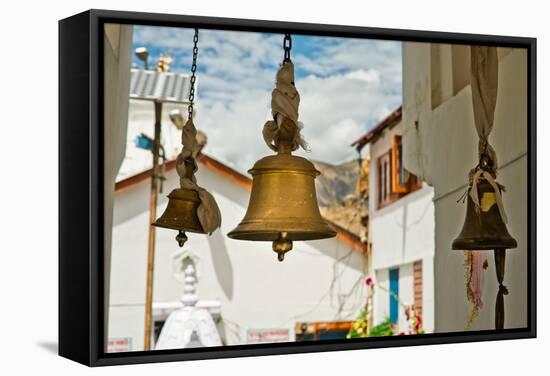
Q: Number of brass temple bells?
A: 3